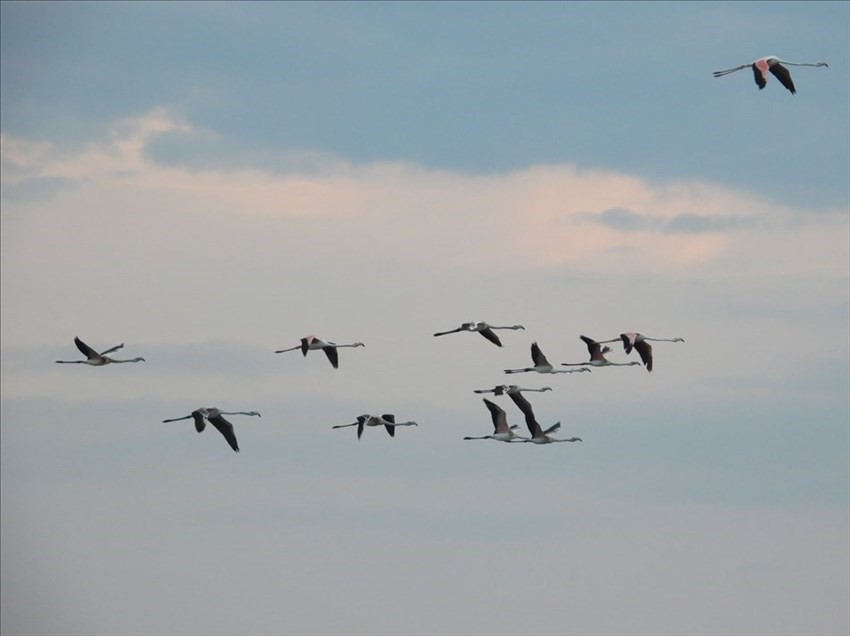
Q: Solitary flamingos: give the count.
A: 1